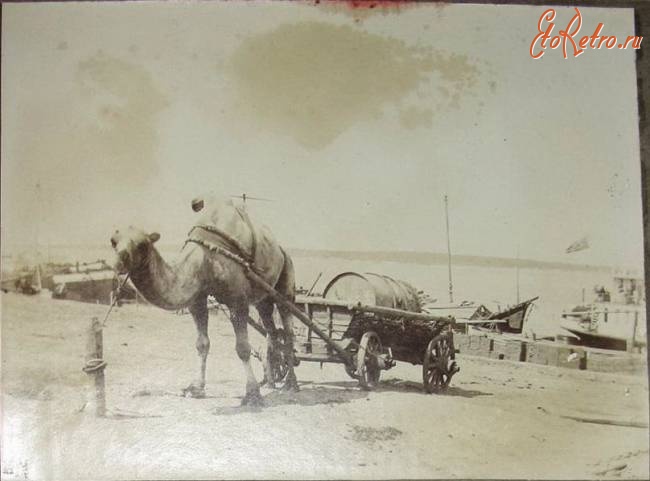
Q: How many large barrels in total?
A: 1